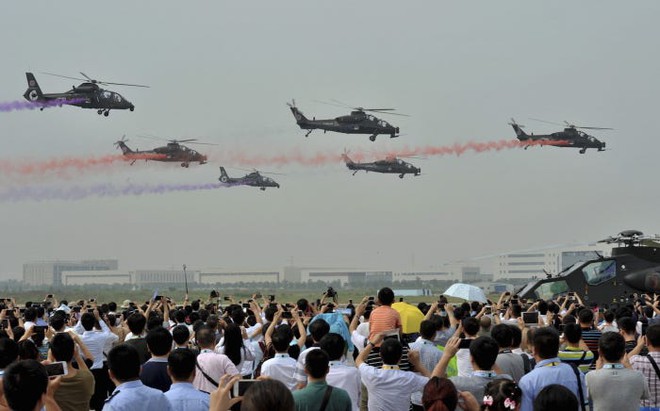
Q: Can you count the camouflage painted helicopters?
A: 0